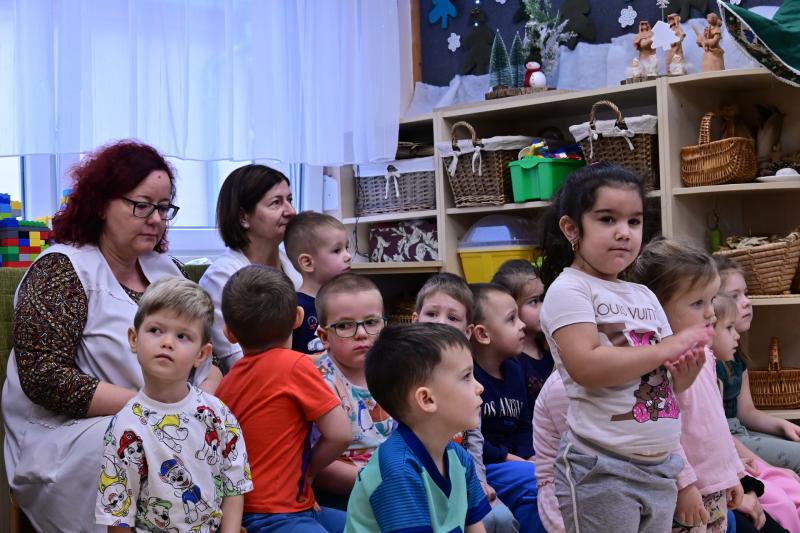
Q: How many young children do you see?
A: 12